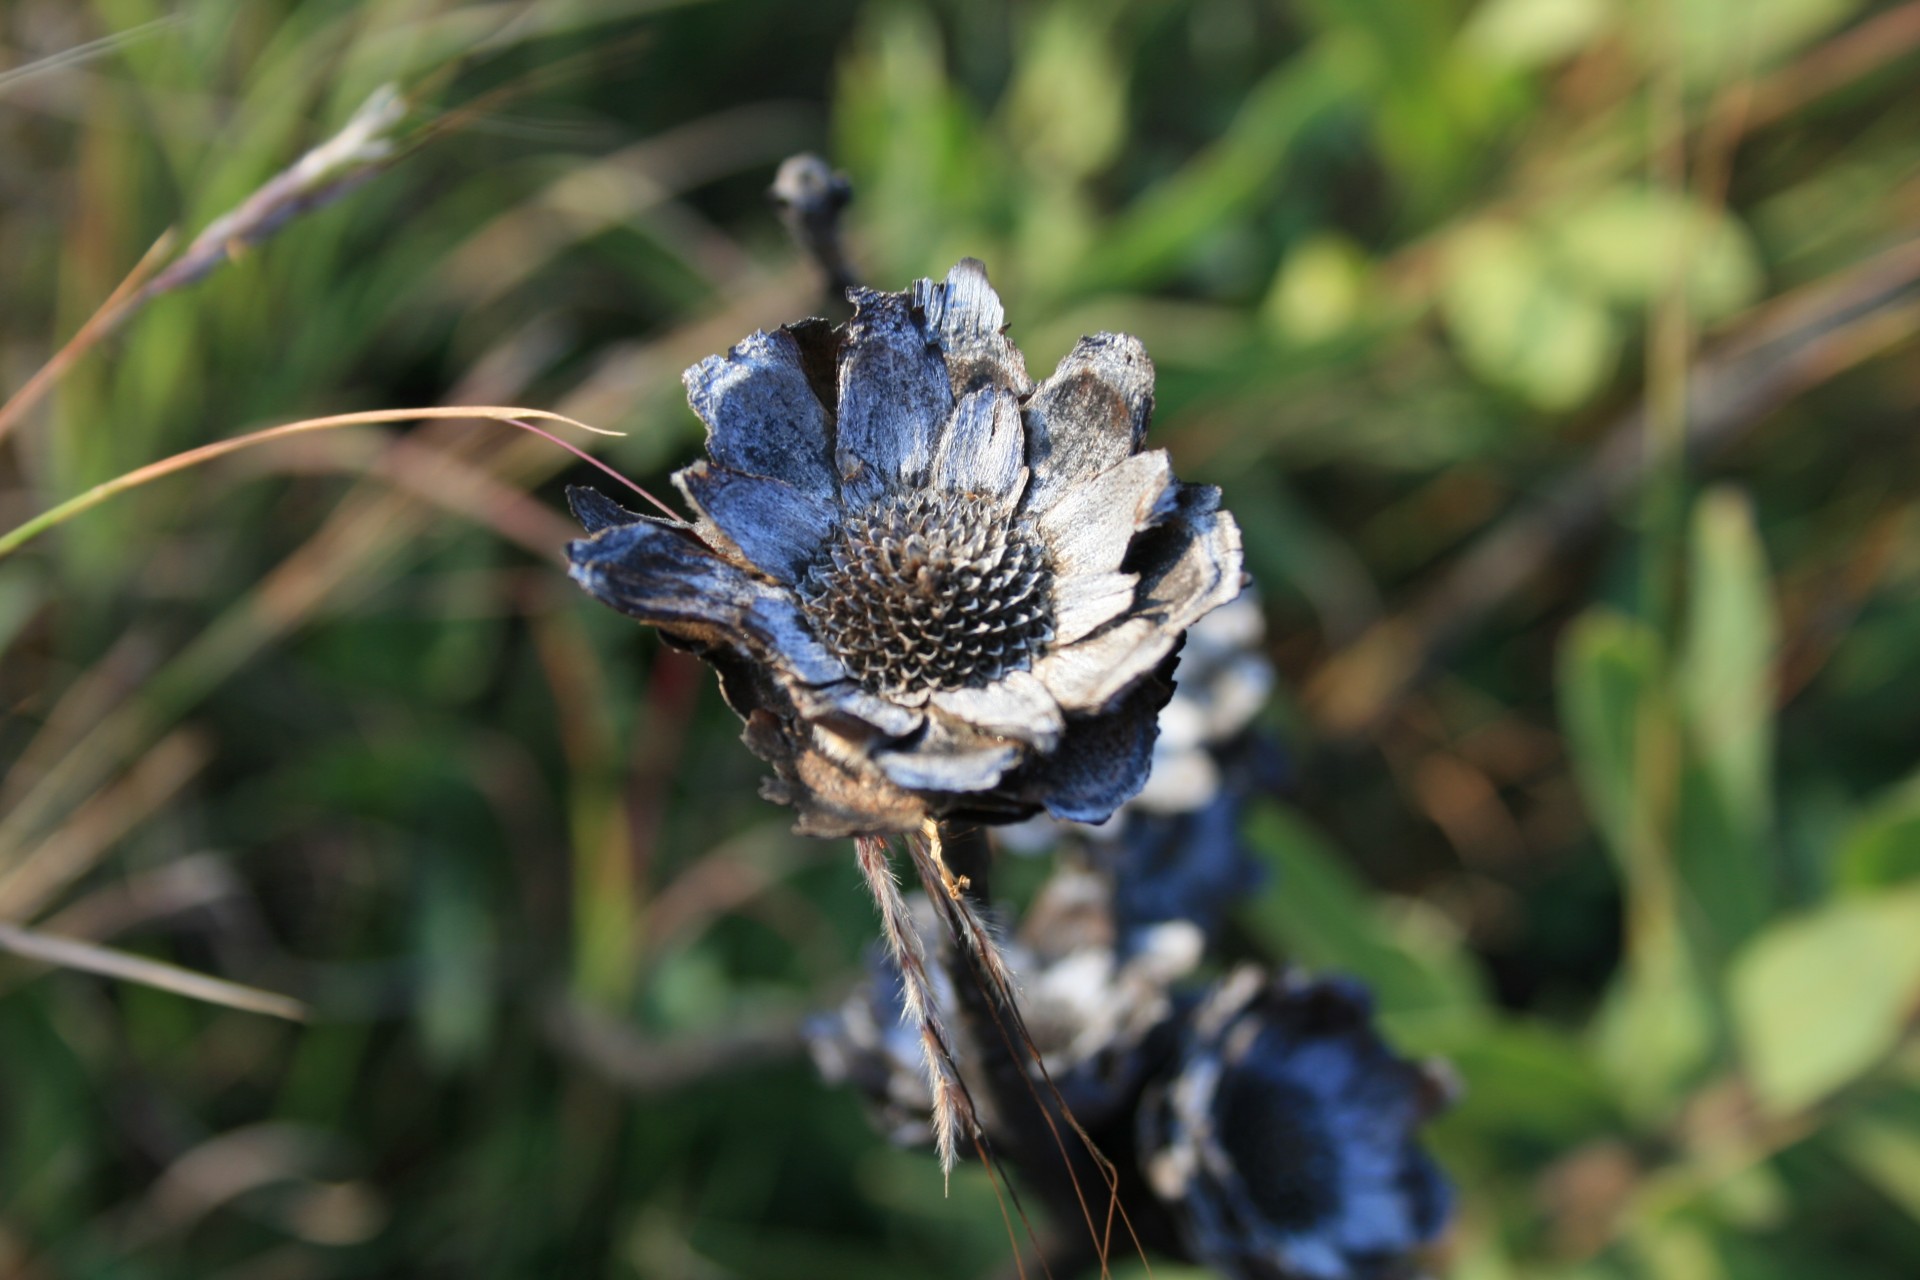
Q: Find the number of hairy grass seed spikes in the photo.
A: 2